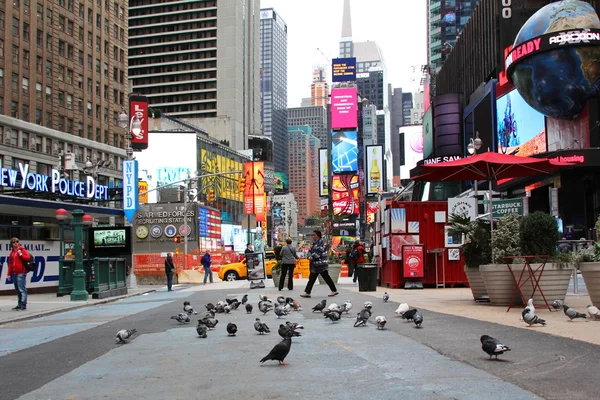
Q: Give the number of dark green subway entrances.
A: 1